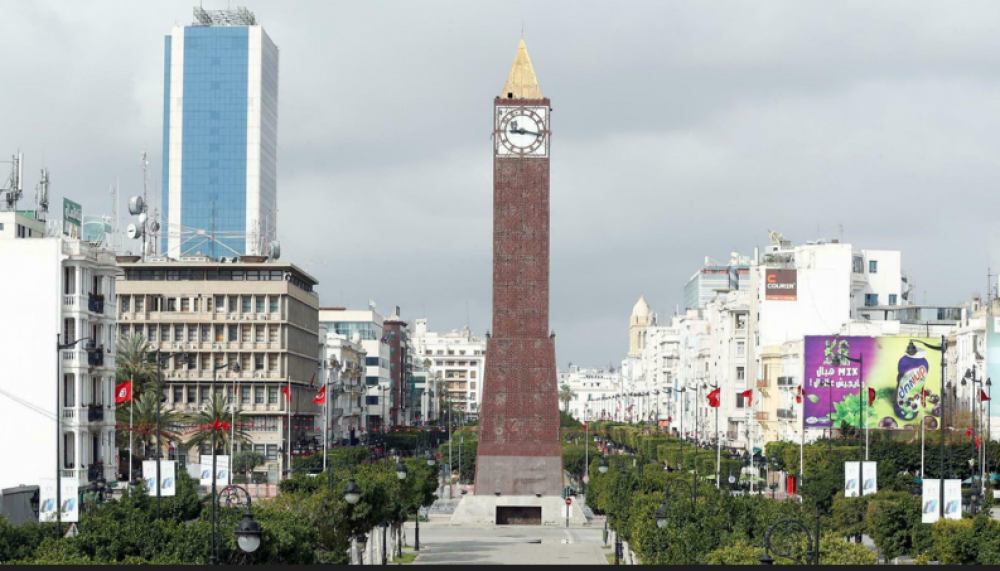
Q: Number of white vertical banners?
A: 10